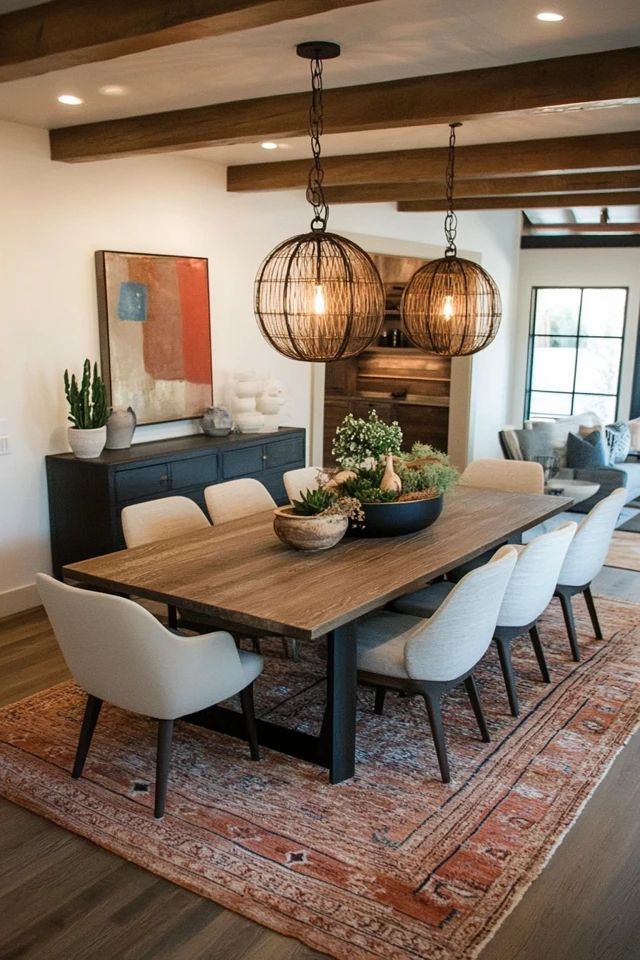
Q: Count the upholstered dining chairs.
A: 8